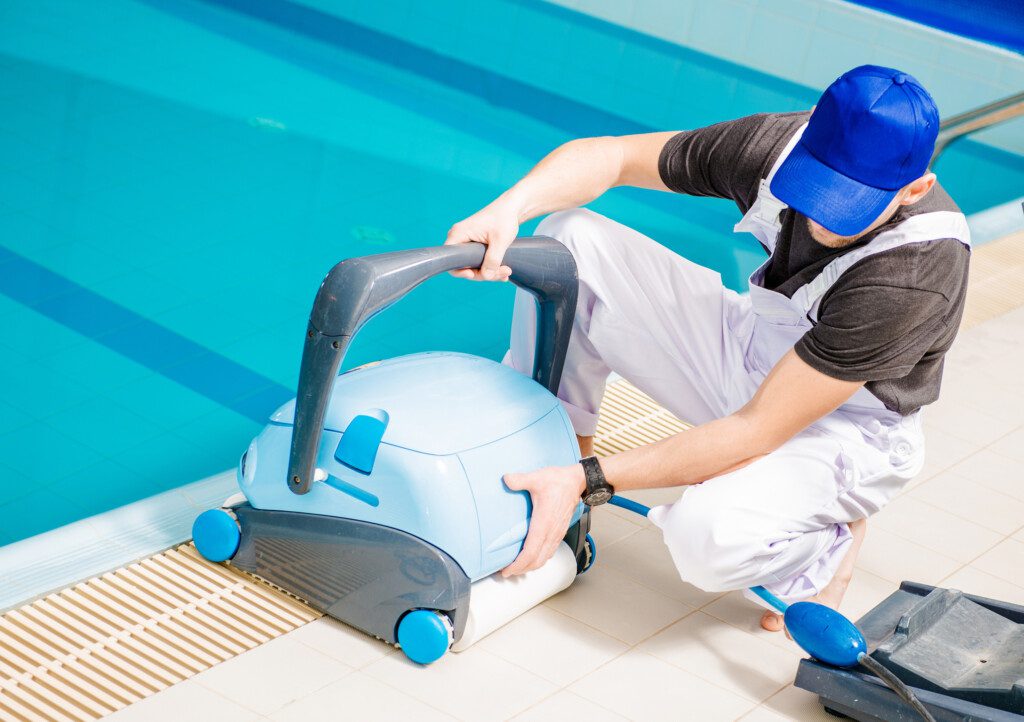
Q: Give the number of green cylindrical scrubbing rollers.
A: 0